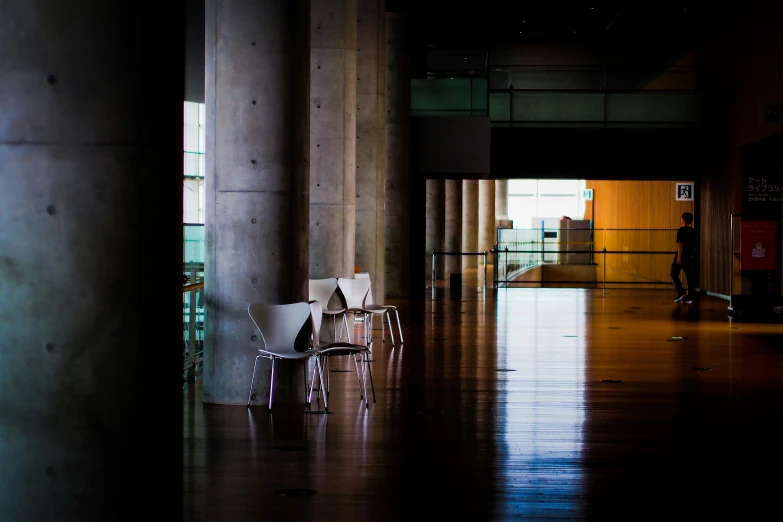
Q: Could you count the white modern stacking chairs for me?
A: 5